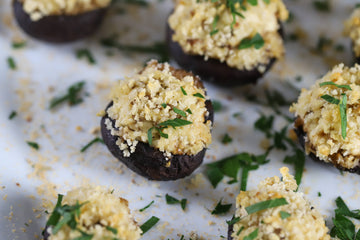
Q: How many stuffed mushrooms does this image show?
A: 7